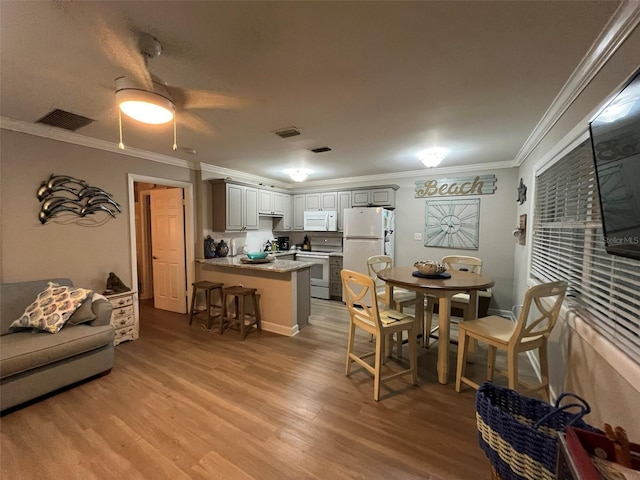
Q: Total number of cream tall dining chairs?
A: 4